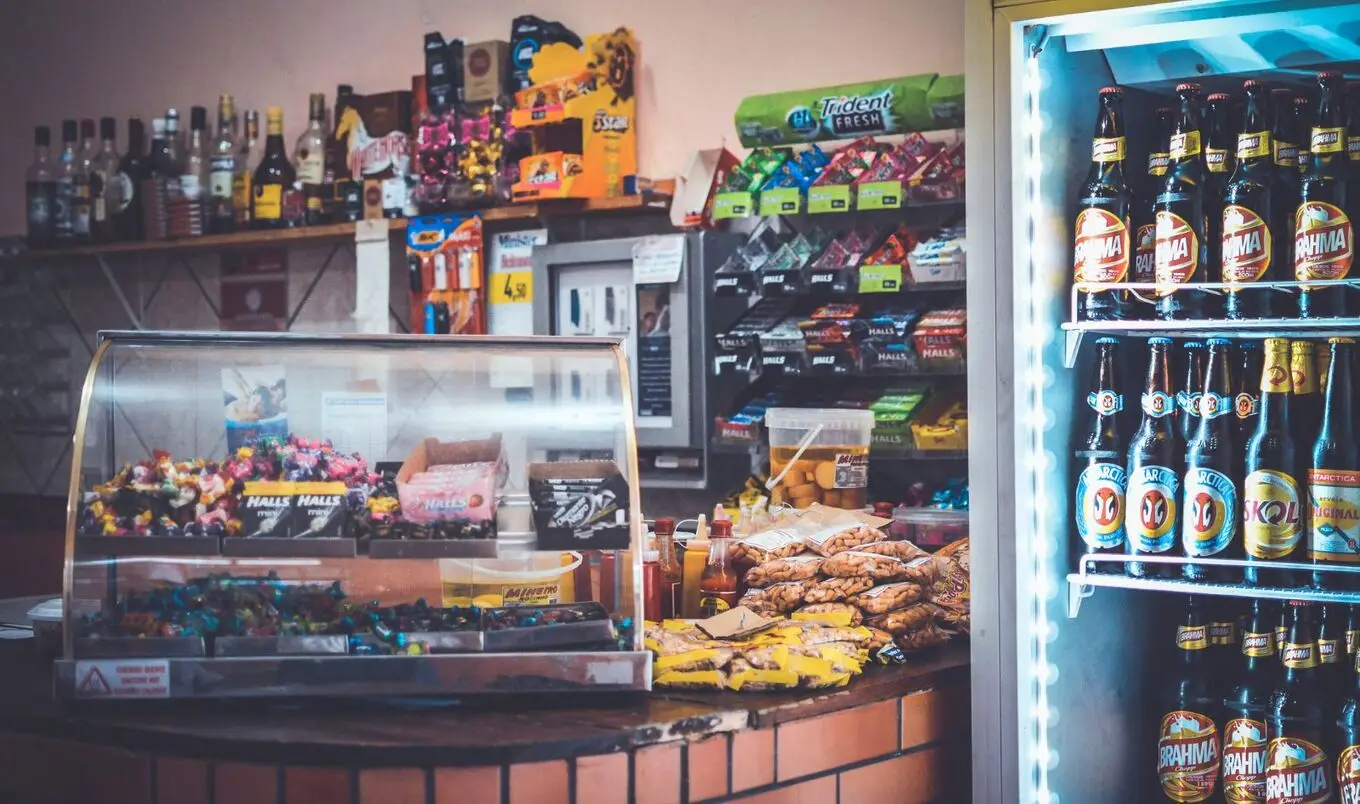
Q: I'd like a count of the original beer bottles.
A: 1